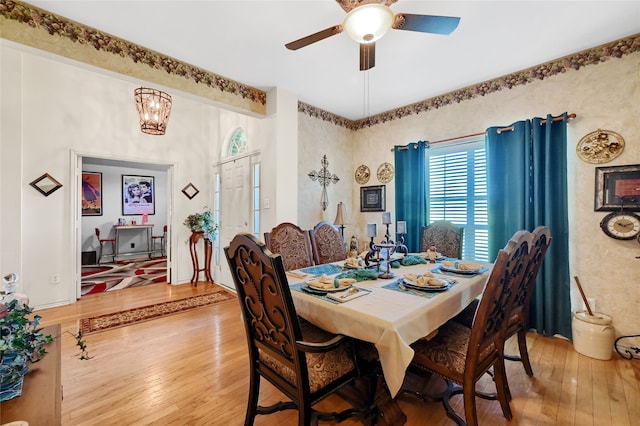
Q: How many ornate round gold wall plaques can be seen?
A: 3